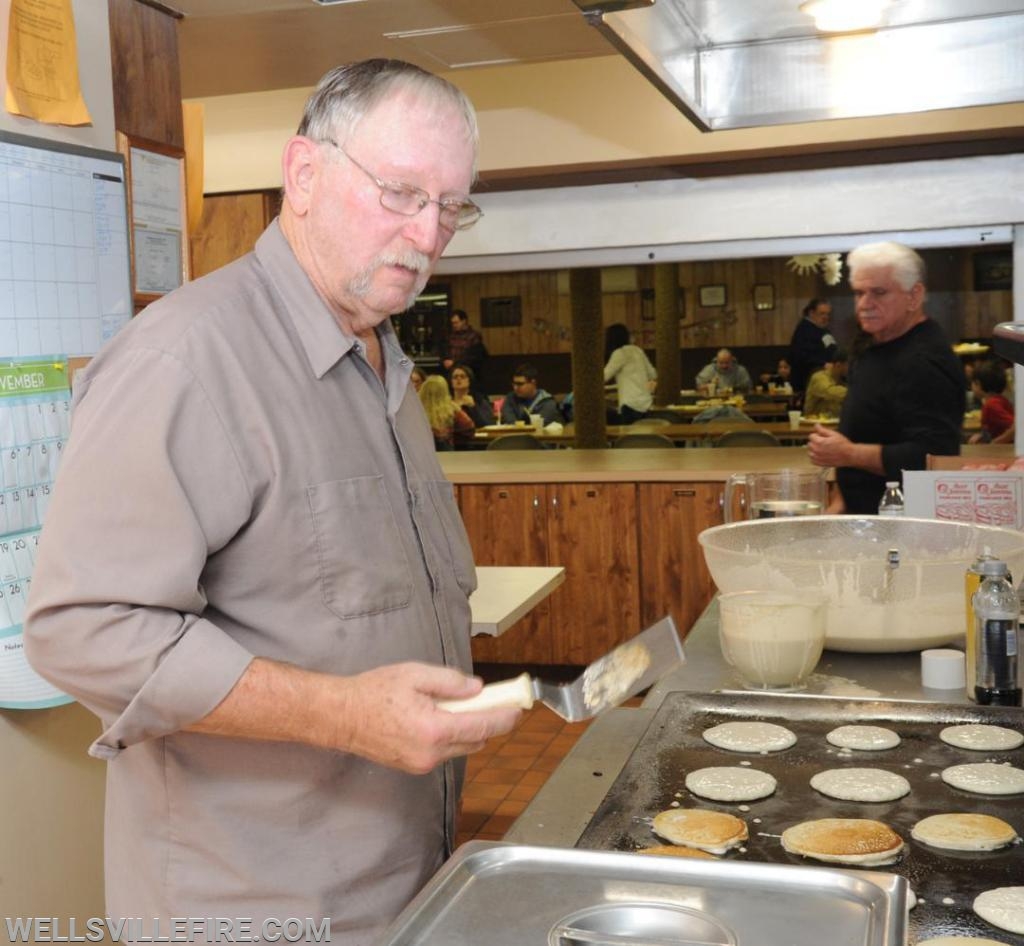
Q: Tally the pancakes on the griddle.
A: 13